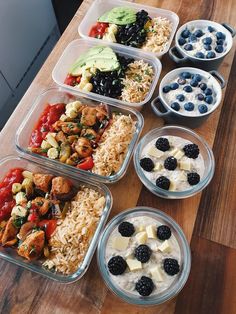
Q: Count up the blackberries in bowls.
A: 12